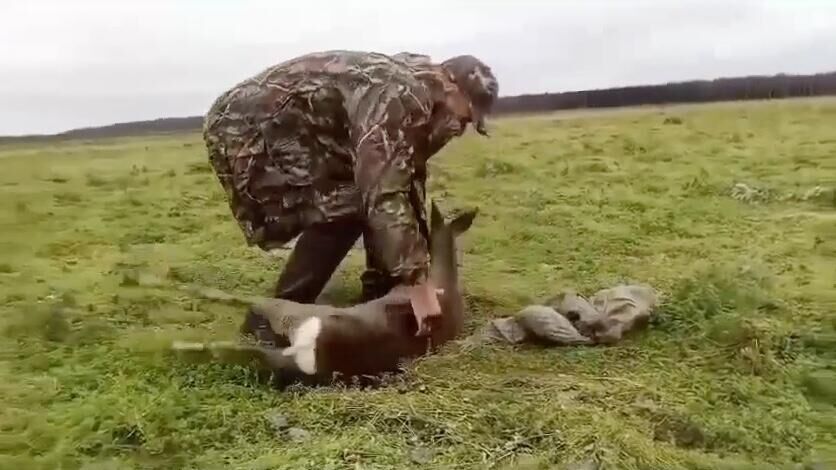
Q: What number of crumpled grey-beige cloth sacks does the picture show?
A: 1